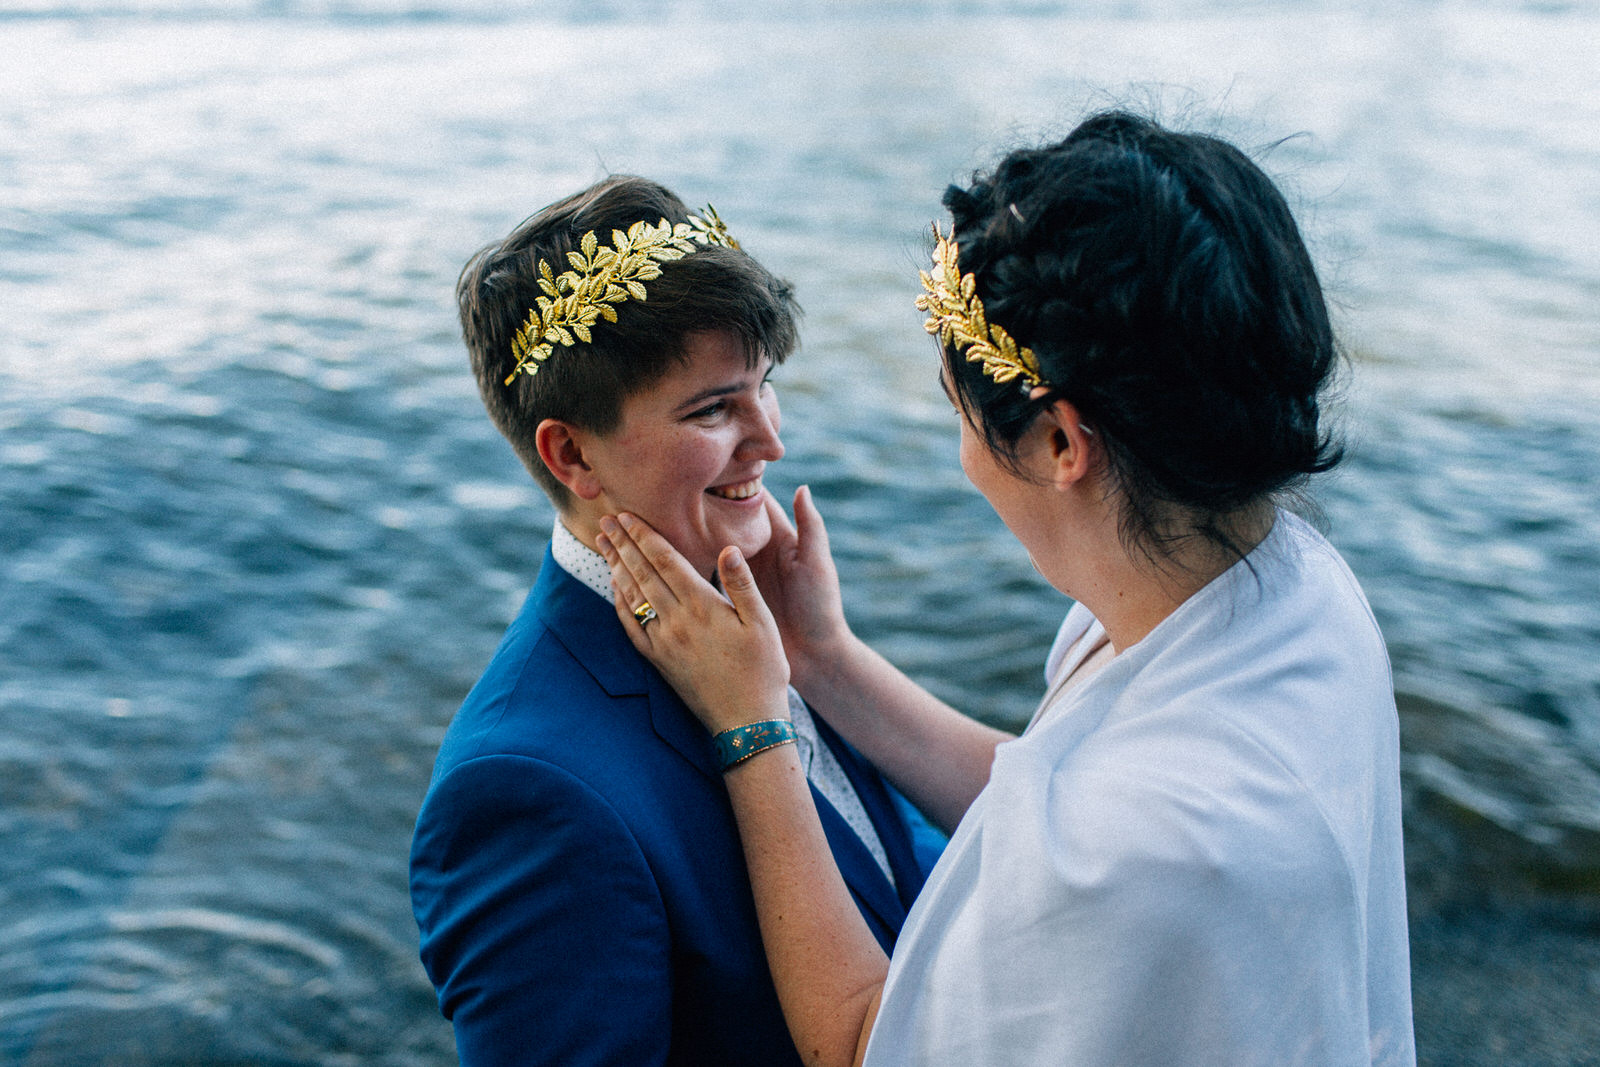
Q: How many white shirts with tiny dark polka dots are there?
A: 1